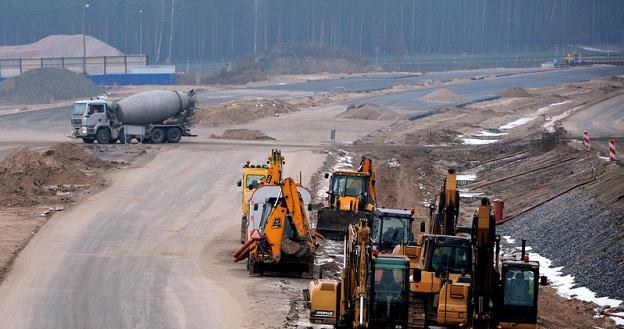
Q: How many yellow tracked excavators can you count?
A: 3